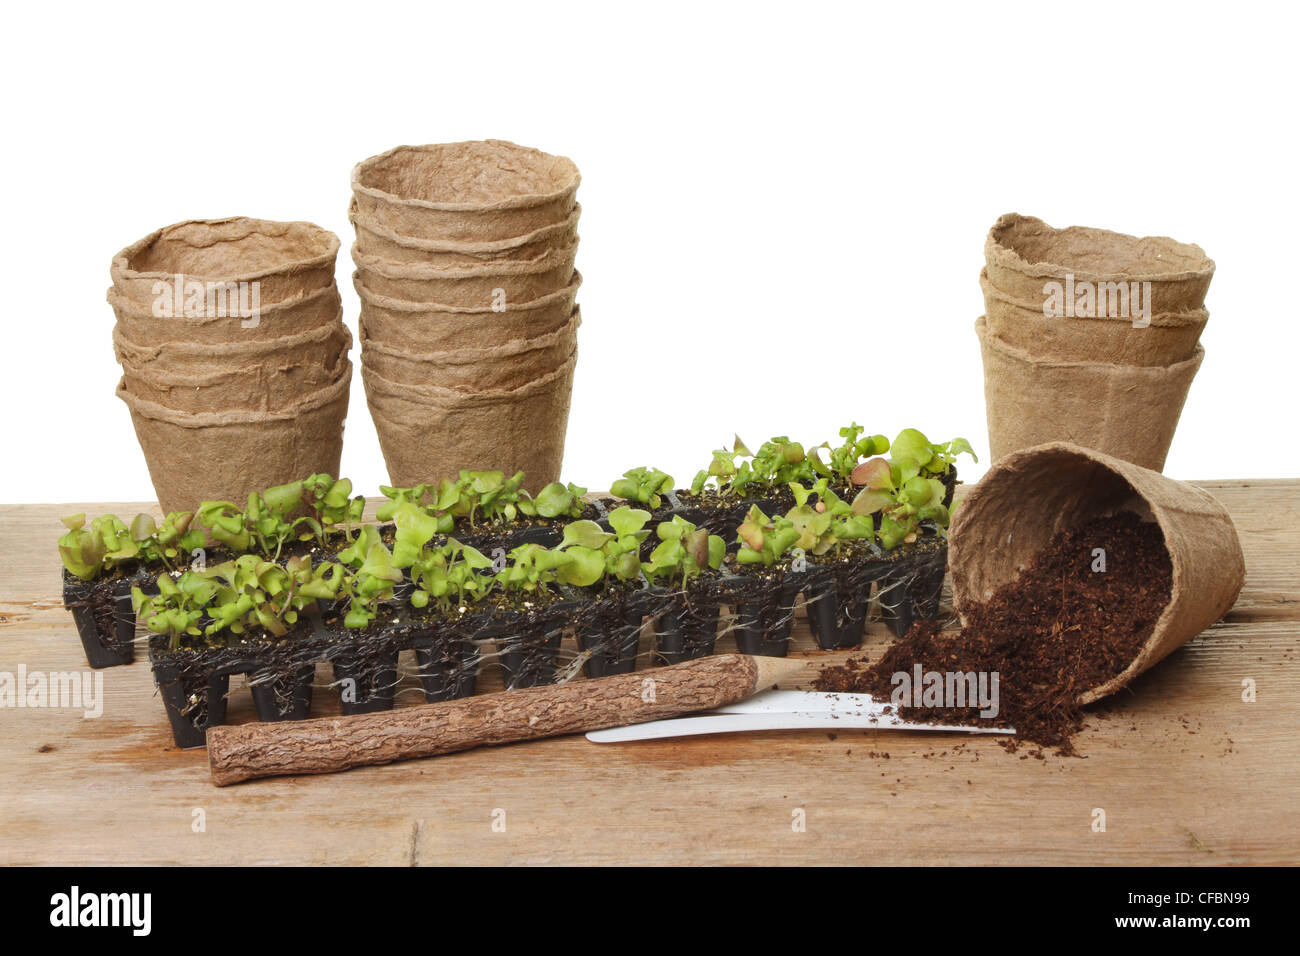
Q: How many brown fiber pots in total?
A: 15